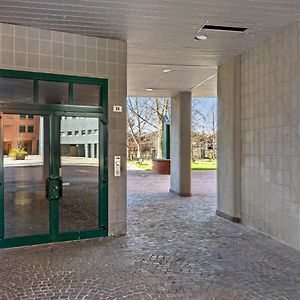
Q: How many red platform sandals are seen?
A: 0